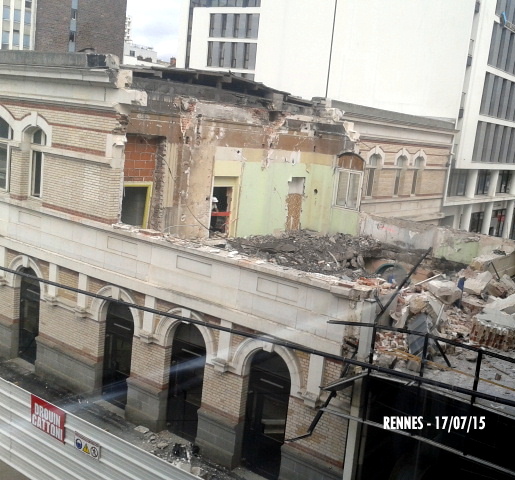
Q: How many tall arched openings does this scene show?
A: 4